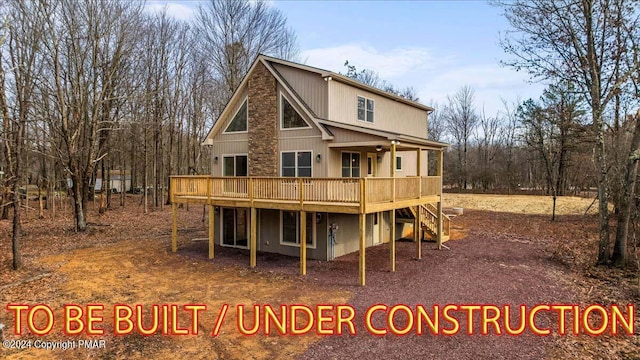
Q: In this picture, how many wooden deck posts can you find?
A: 8